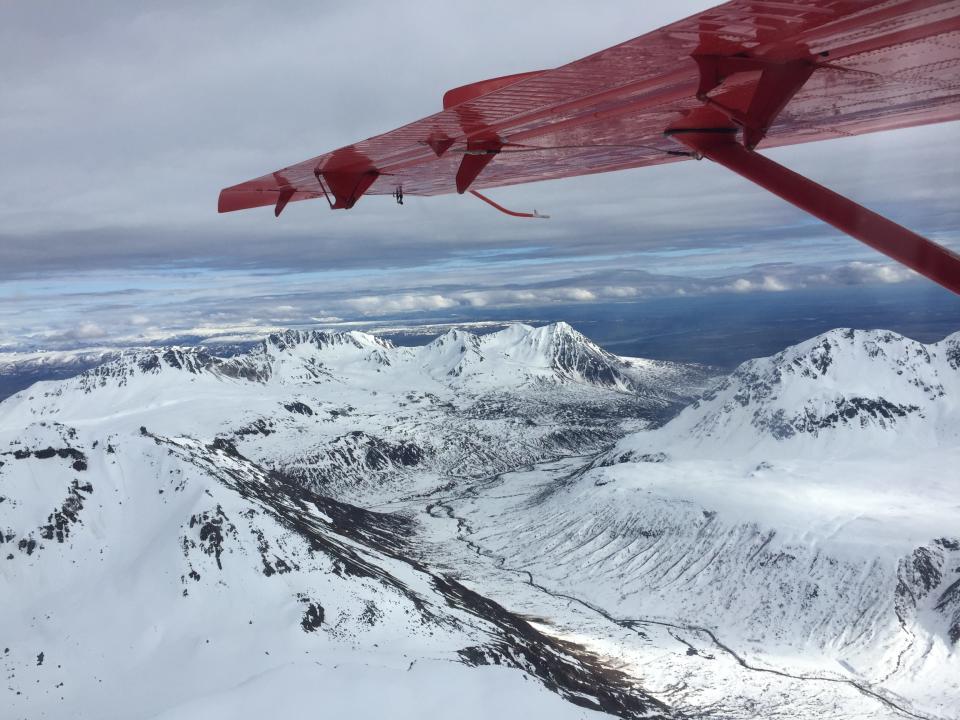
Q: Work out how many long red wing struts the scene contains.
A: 1